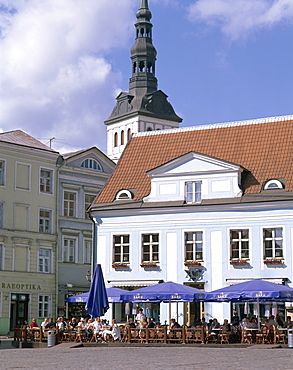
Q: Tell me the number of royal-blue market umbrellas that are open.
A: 3